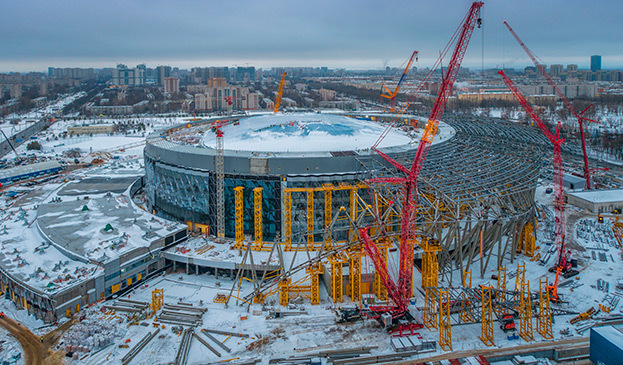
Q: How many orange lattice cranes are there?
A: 2